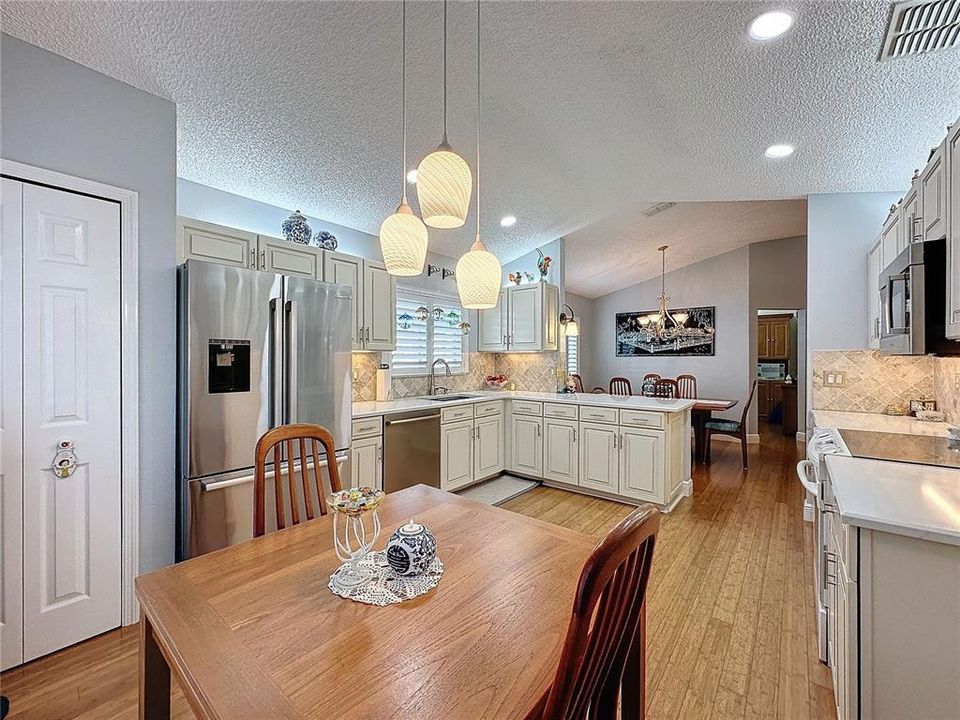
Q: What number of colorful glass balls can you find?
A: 5